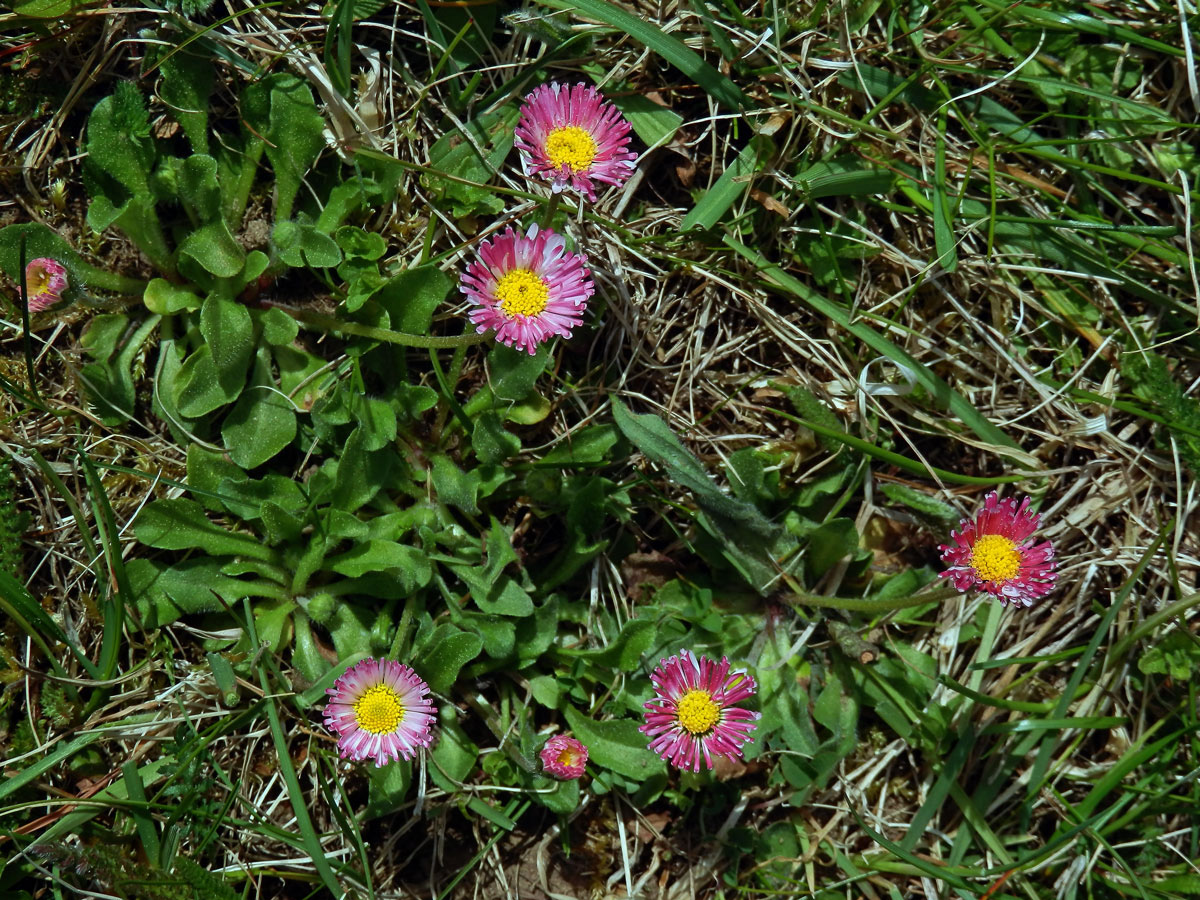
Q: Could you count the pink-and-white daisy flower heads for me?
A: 7